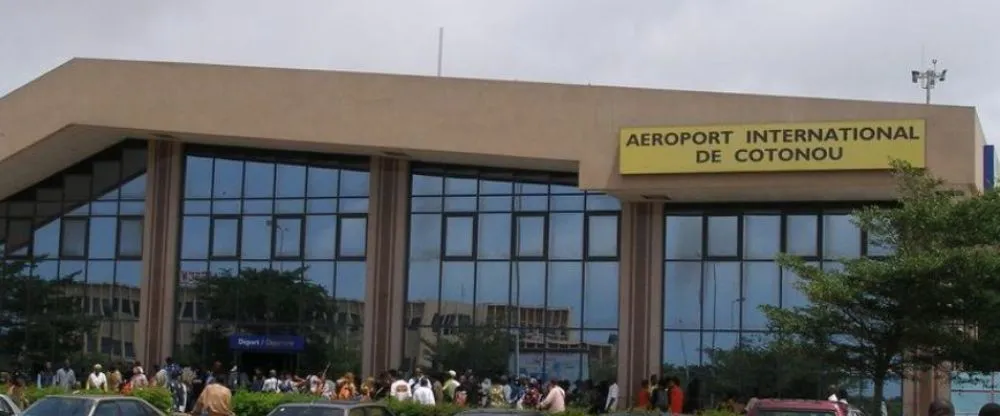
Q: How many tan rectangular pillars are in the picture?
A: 4